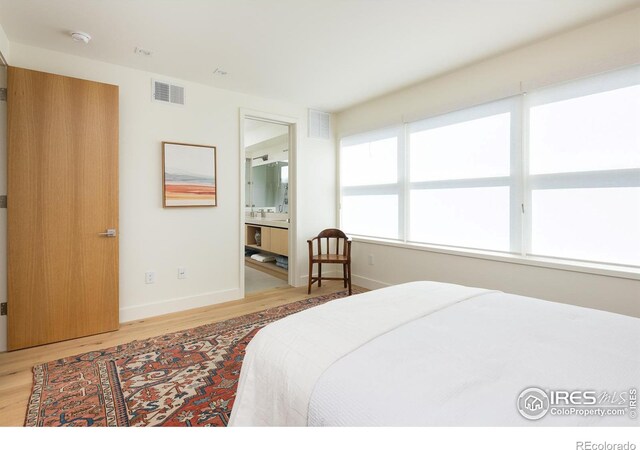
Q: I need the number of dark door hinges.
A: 3